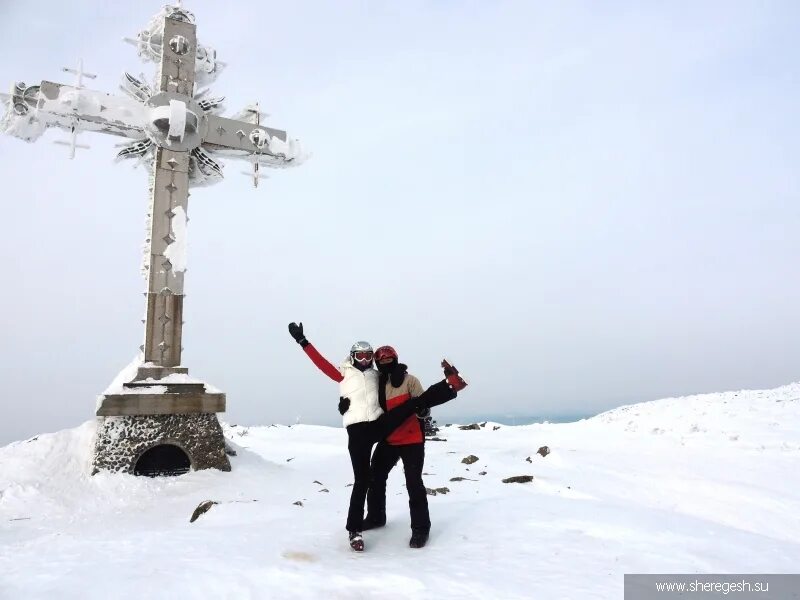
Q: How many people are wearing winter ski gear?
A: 2